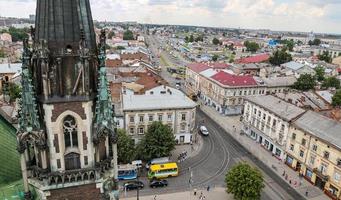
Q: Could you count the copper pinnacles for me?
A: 2